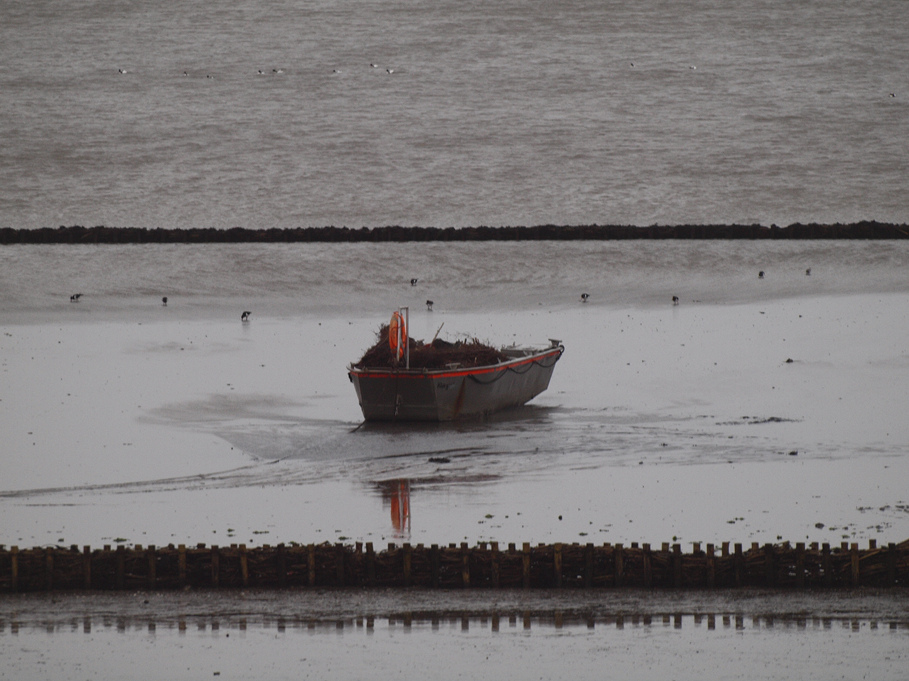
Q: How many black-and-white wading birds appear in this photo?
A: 9